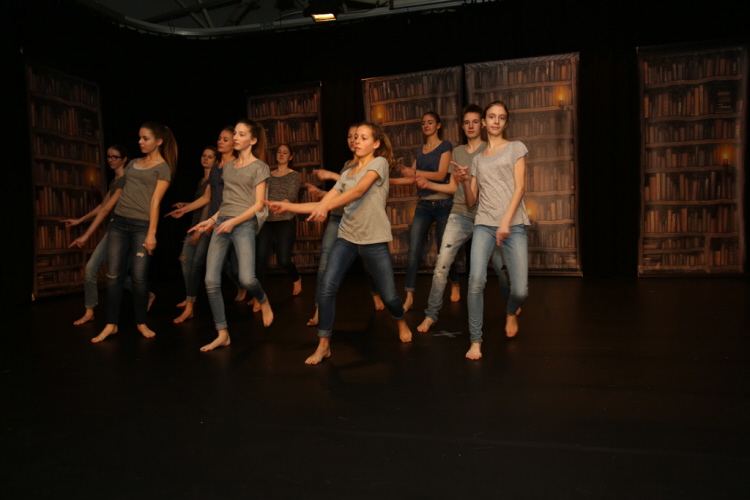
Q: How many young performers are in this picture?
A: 11